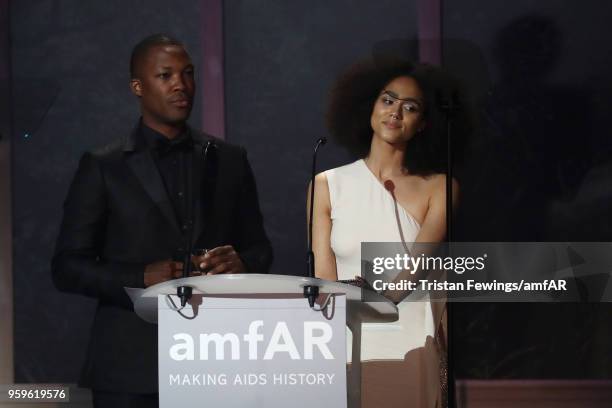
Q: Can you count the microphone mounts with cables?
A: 2